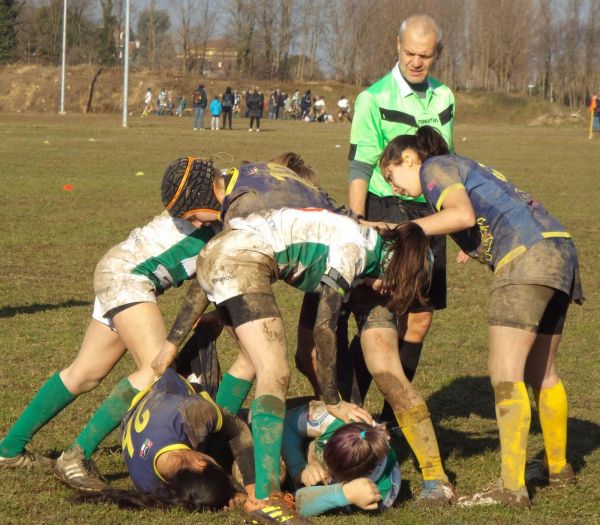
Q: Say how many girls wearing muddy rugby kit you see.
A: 6